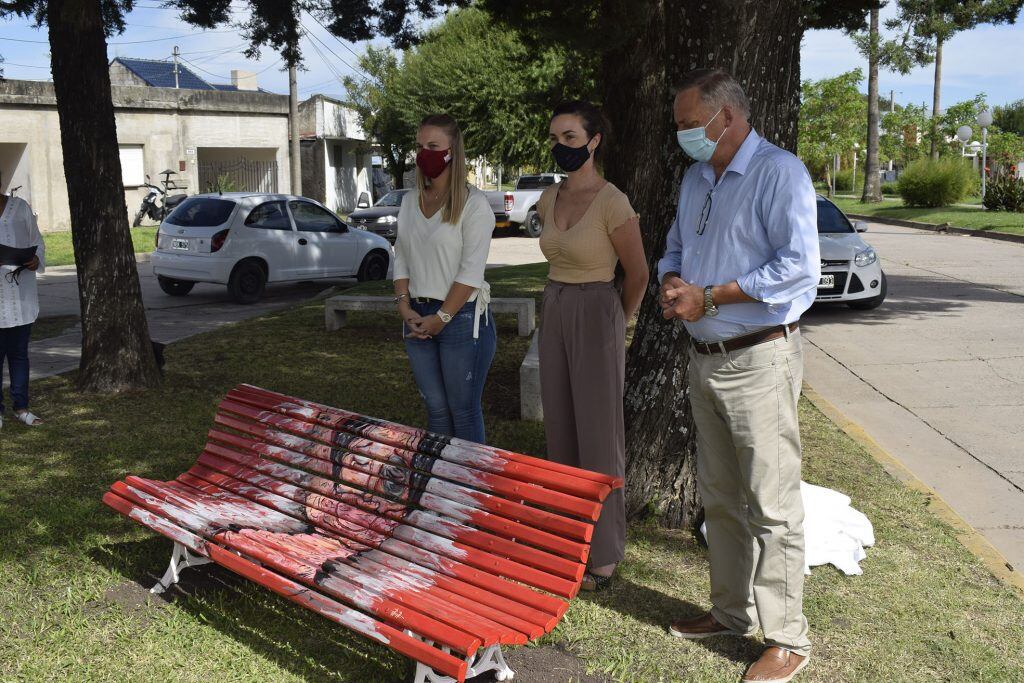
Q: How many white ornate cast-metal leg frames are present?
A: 2